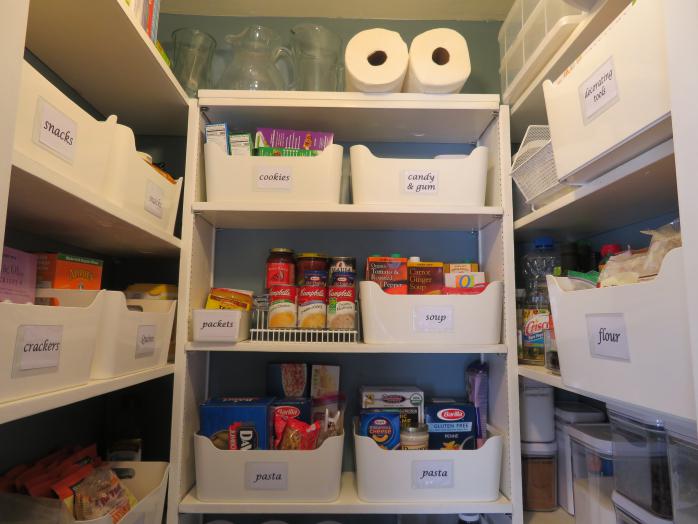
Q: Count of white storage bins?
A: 13